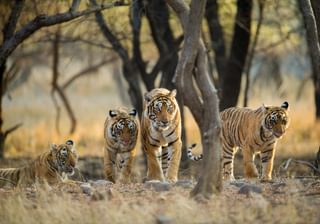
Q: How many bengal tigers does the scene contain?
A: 4